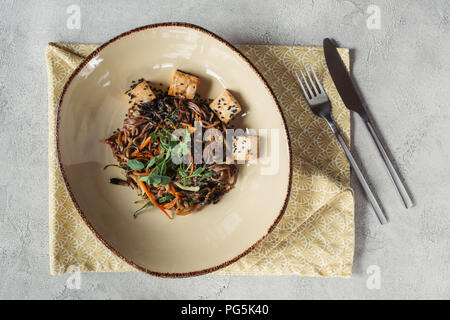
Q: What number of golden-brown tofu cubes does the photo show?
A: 4